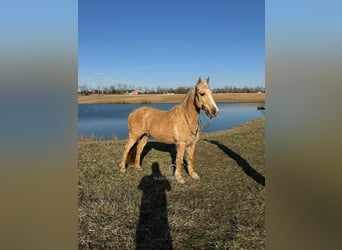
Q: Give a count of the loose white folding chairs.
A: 0